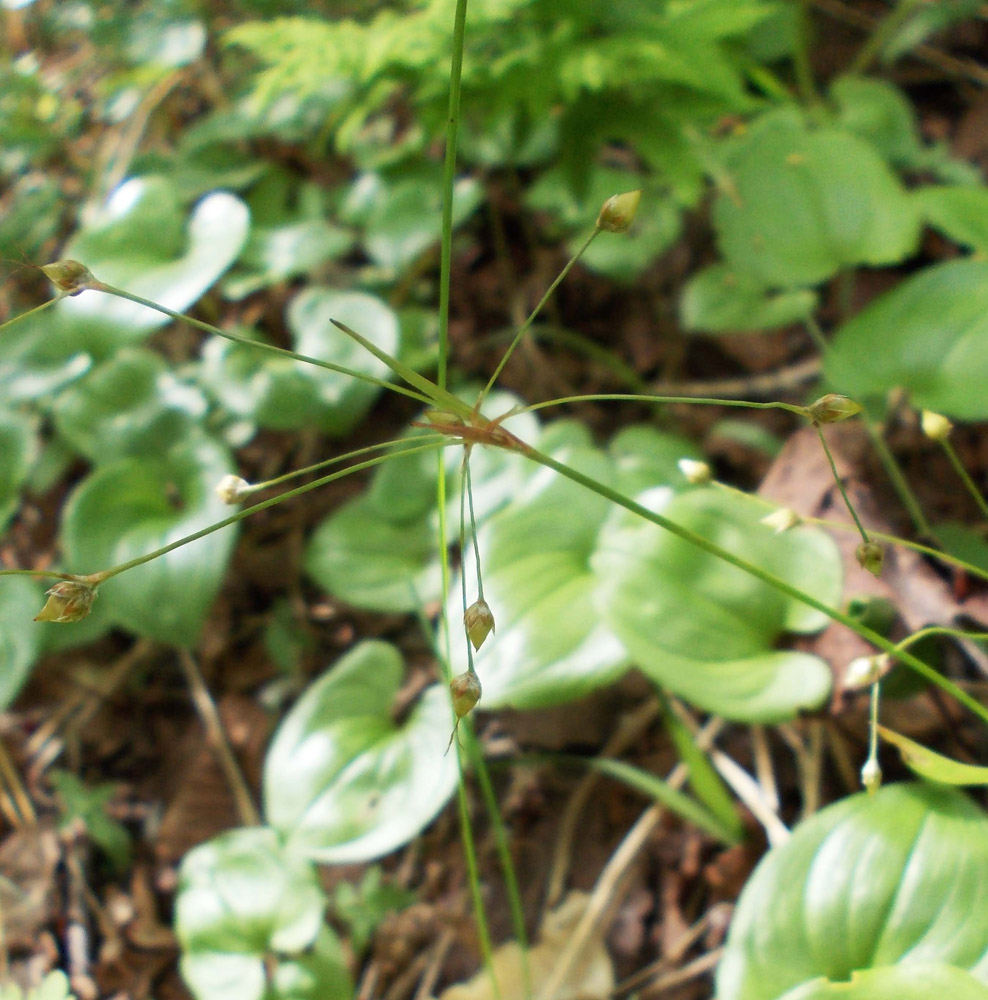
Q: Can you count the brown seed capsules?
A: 7